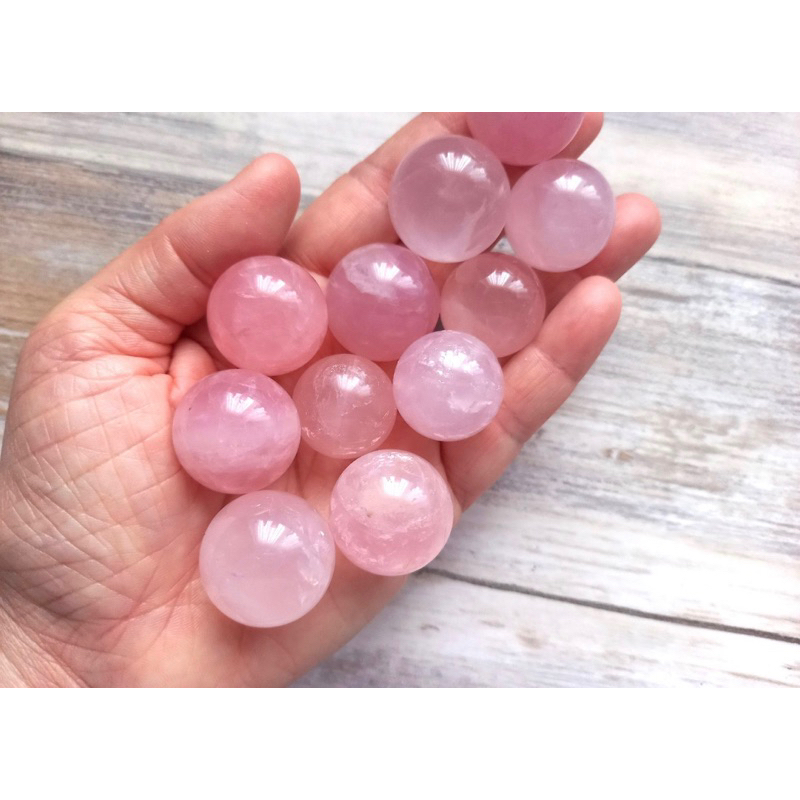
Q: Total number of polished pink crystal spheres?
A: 11